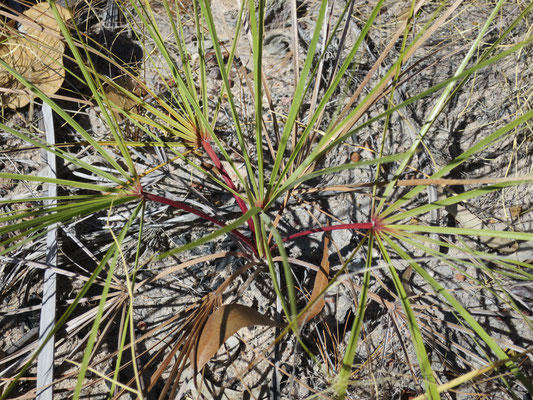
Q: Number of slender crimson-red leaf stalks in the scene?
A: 3